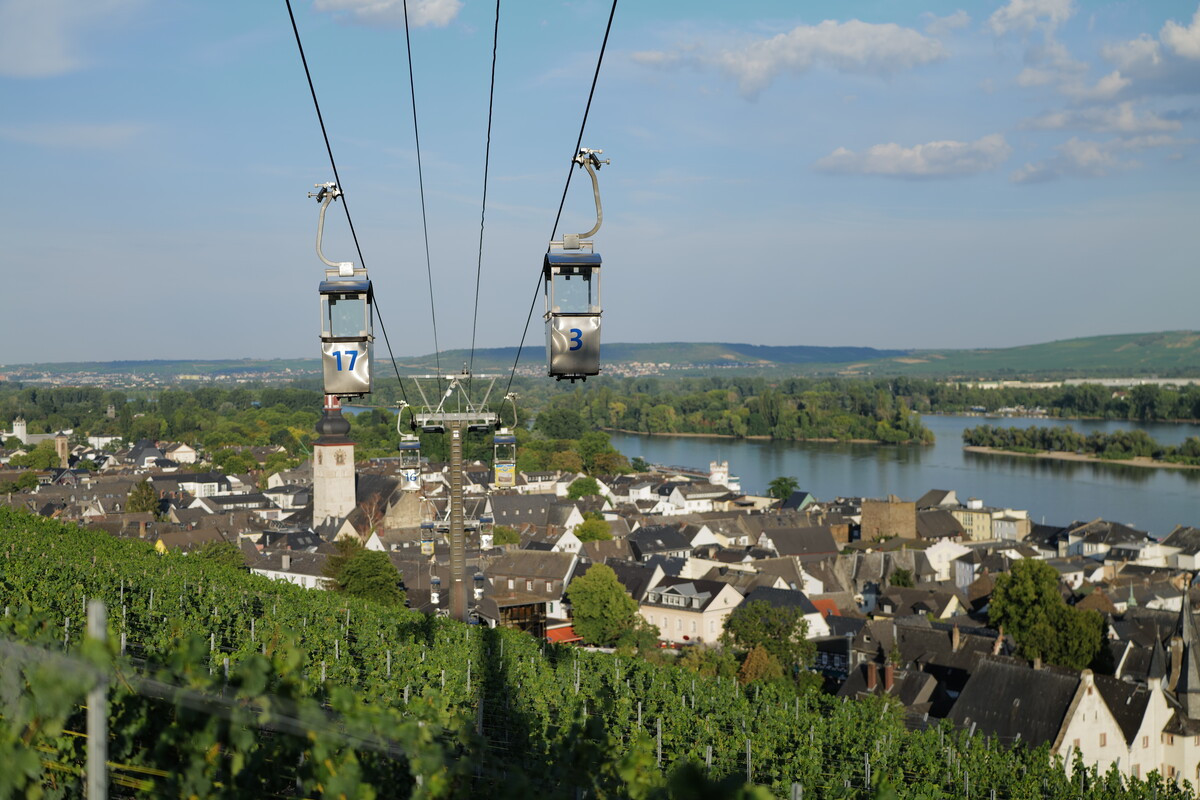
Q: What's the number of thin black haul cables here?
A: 4